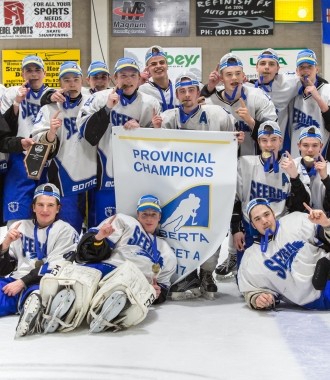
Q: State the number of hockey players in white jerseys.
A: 14